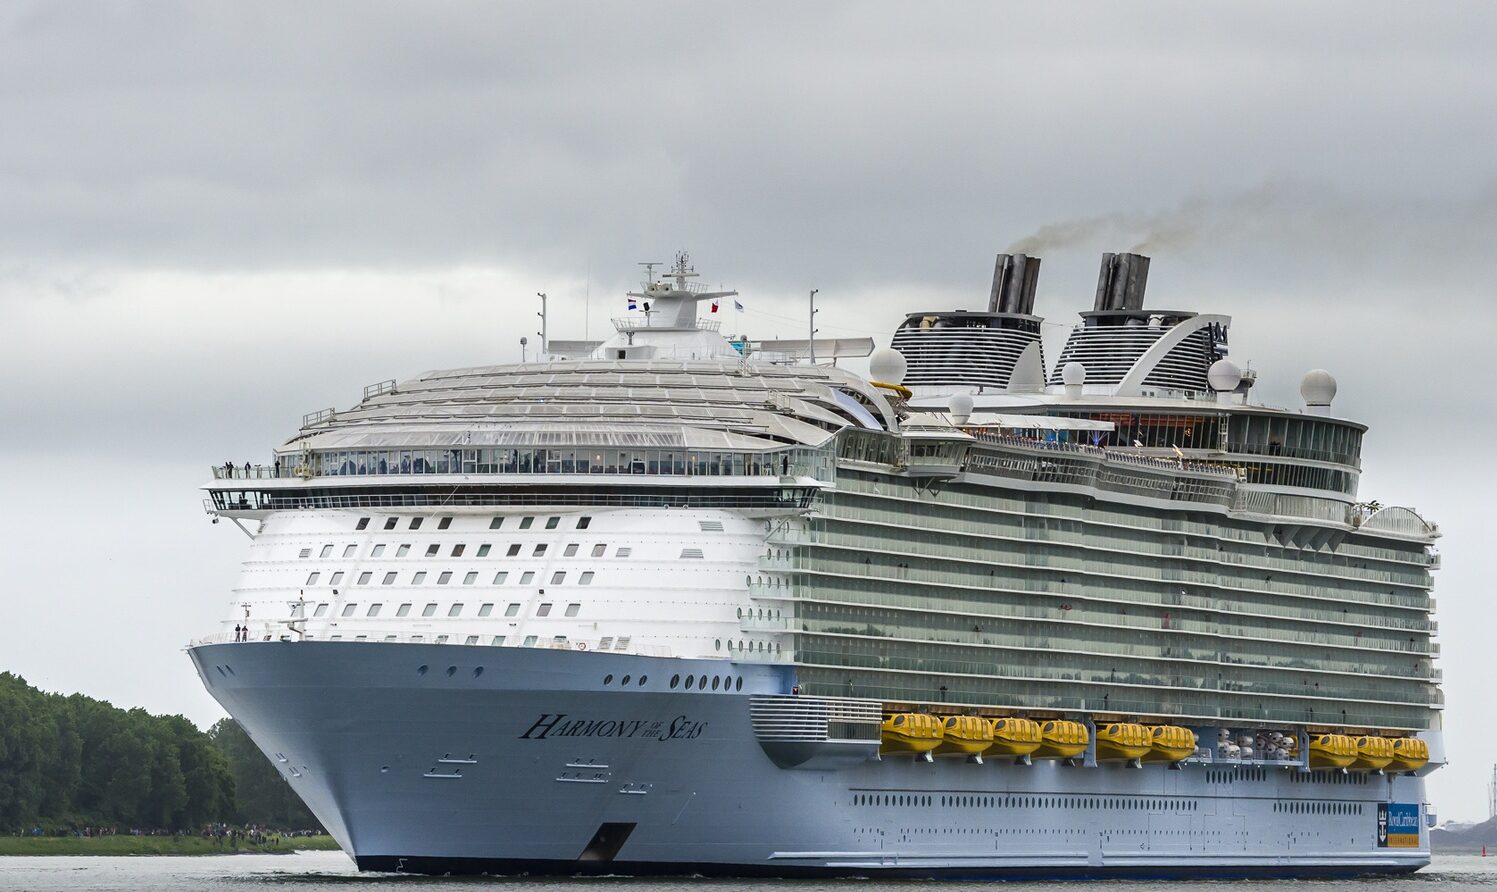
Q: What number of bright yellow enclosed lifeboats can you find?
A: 9